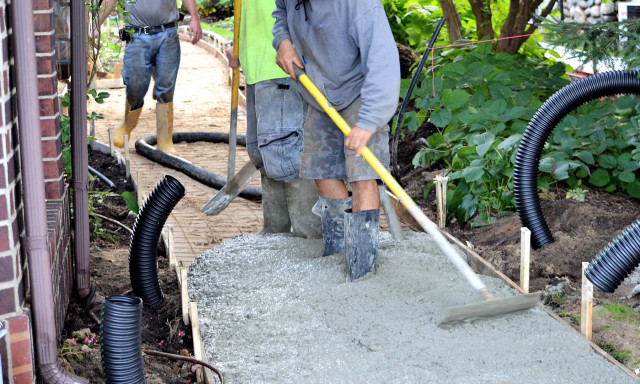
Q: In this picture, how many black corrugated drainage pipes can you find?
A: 4